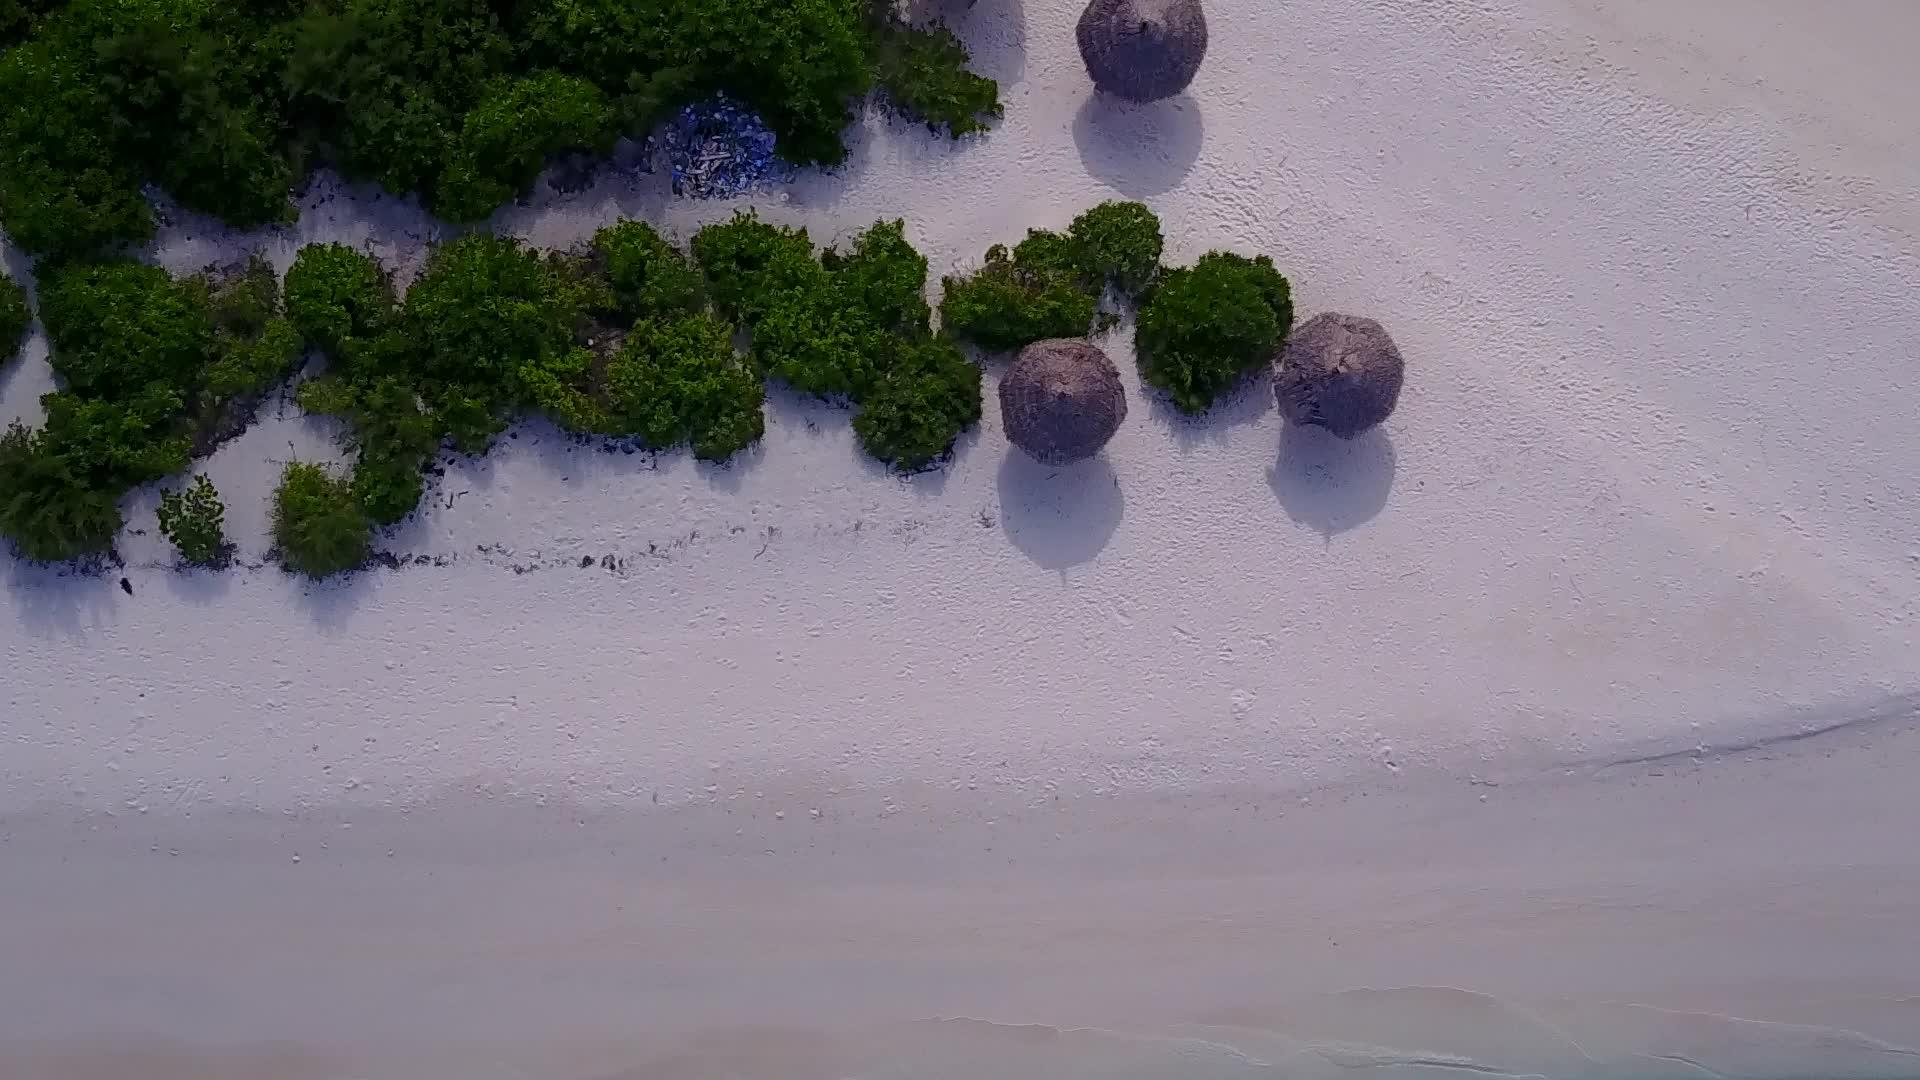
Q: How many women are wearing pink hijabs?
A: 0